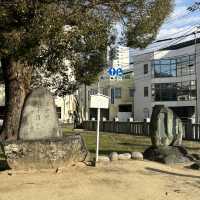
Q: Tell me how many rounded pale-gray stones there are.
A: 4